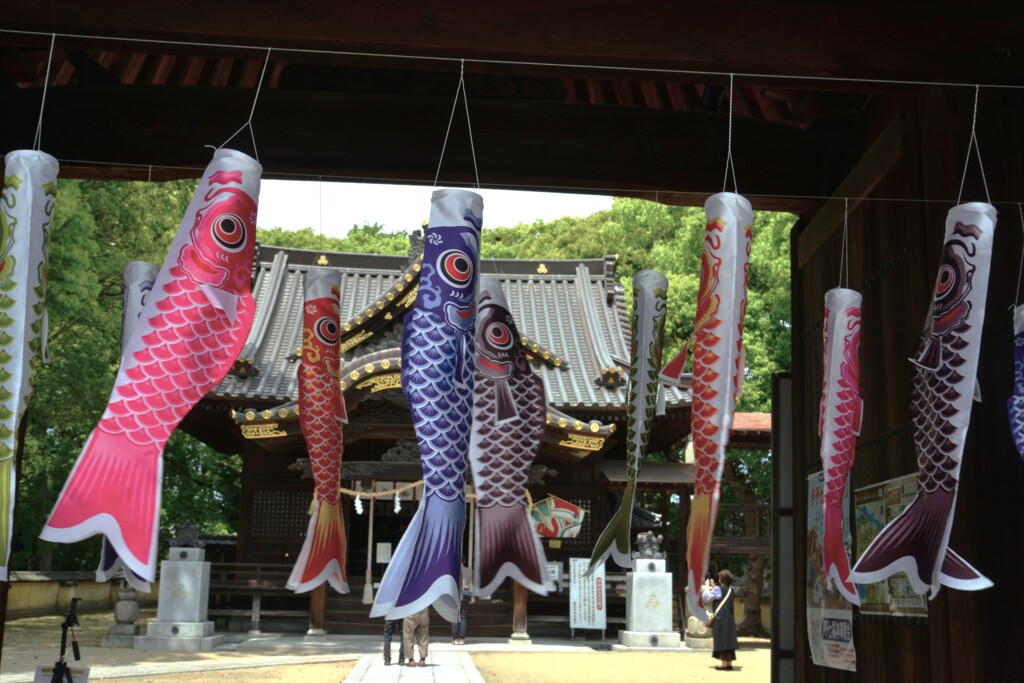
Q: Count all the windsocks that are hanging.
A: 11